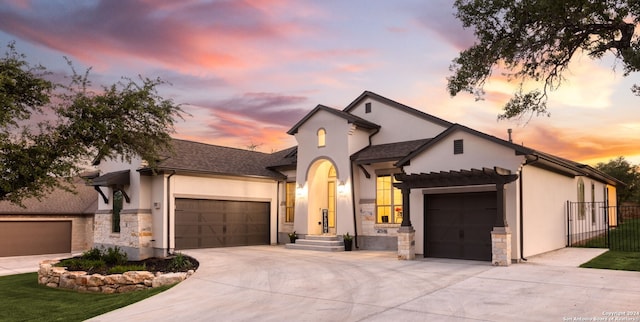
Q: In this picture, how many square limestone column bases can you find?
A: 2